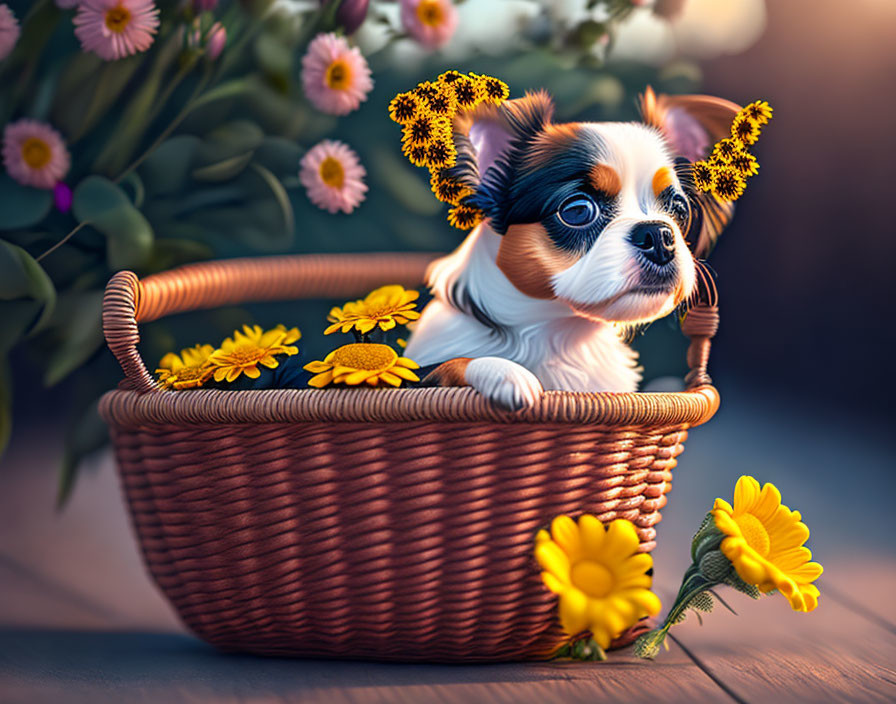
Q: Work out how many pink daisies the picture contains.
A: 6